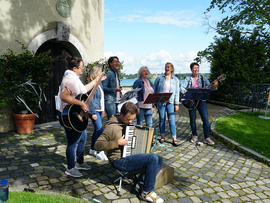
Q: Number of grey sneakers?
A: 2